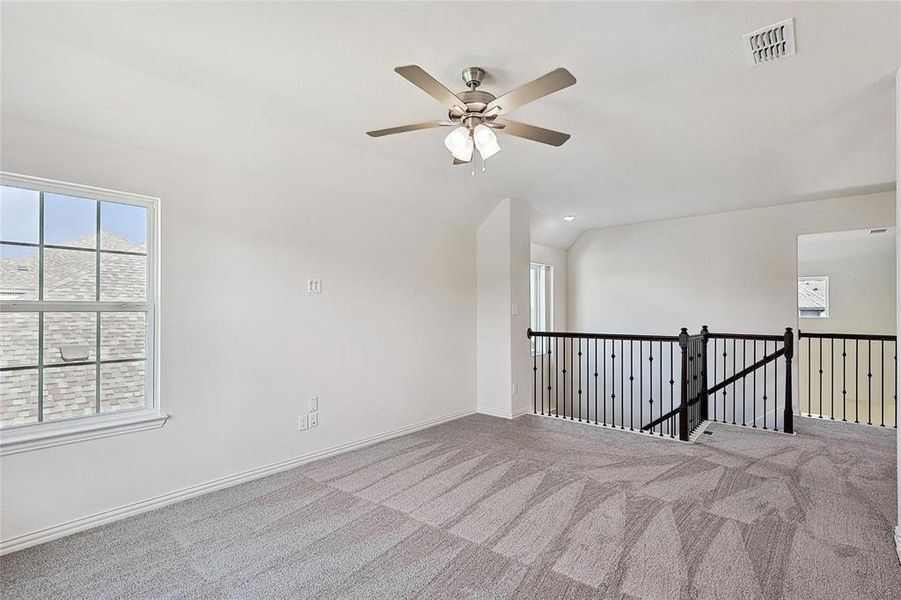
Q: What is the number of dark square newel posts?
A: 3